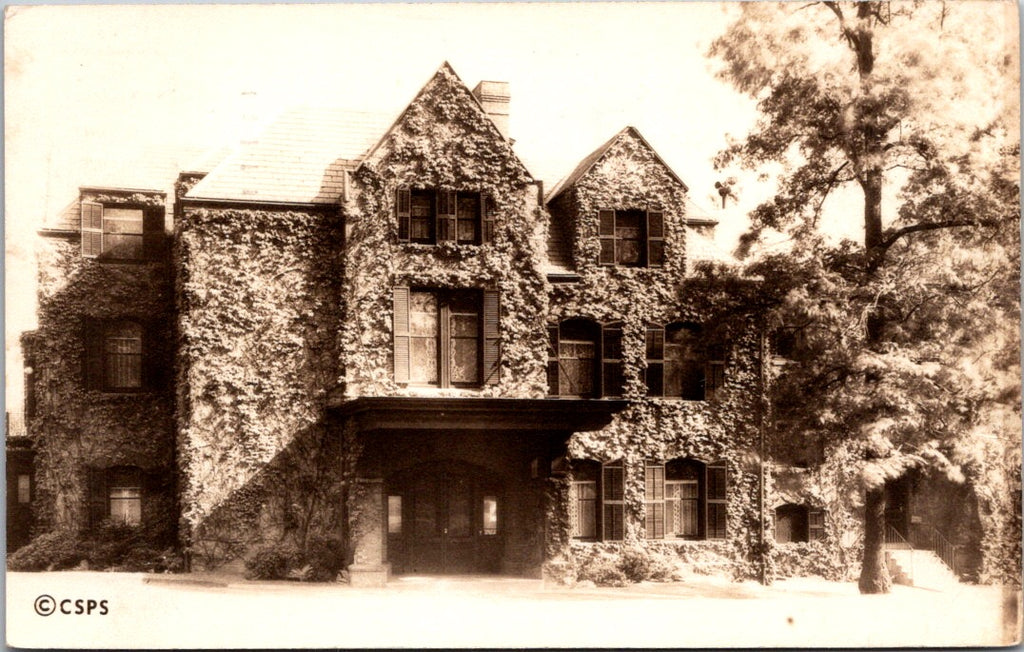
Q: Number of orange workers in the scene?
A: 0